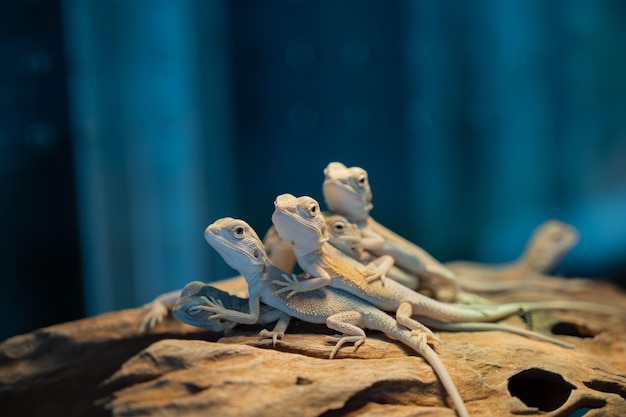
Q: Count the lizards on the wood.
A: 7